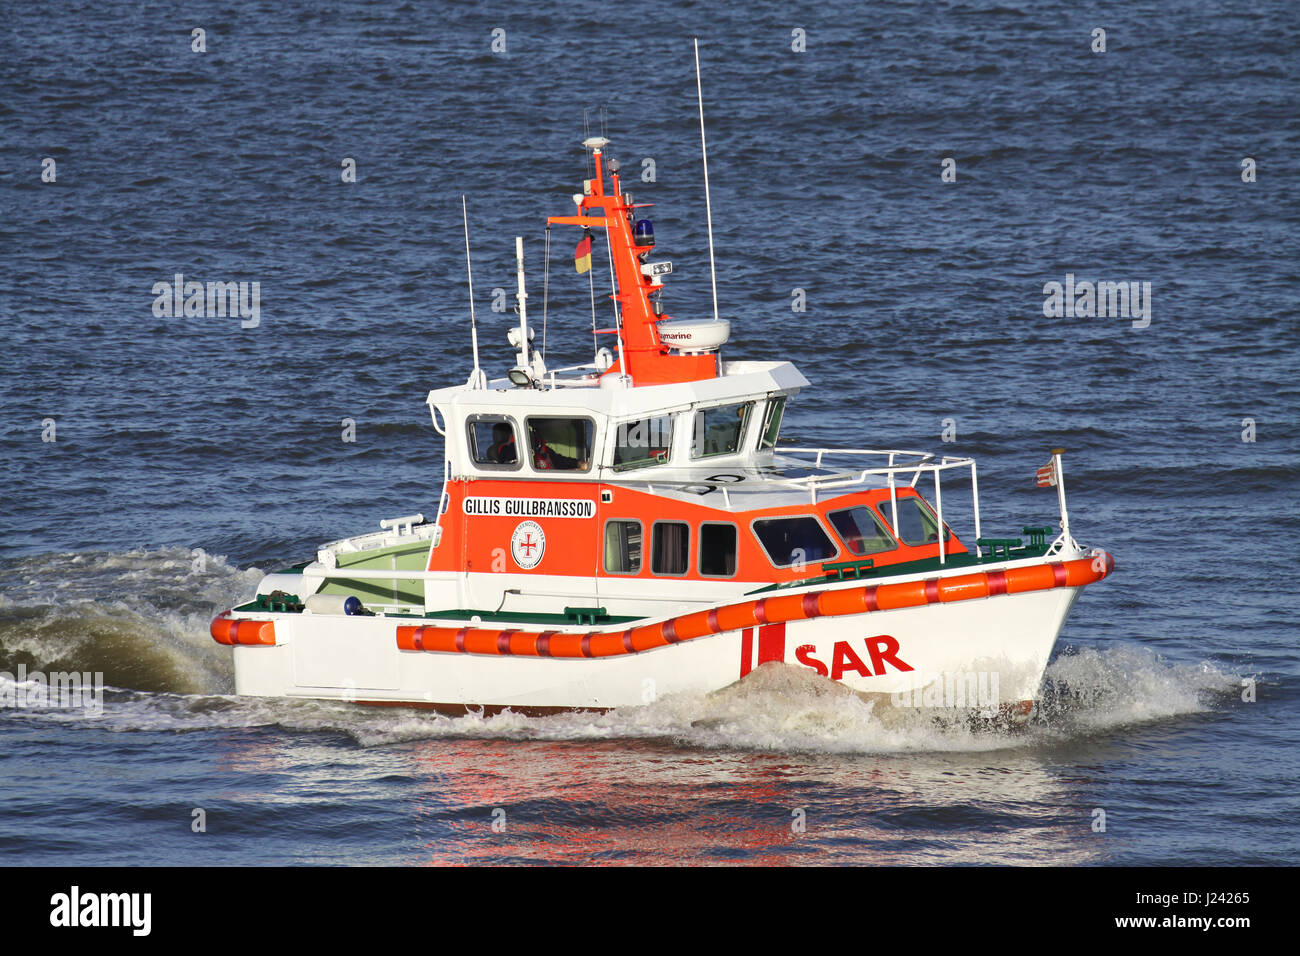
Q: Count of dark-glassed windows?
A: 11